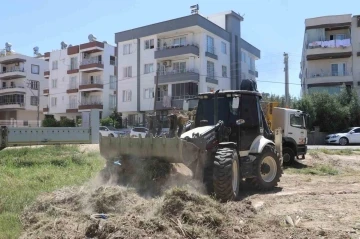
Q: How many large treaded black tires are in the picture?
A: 2